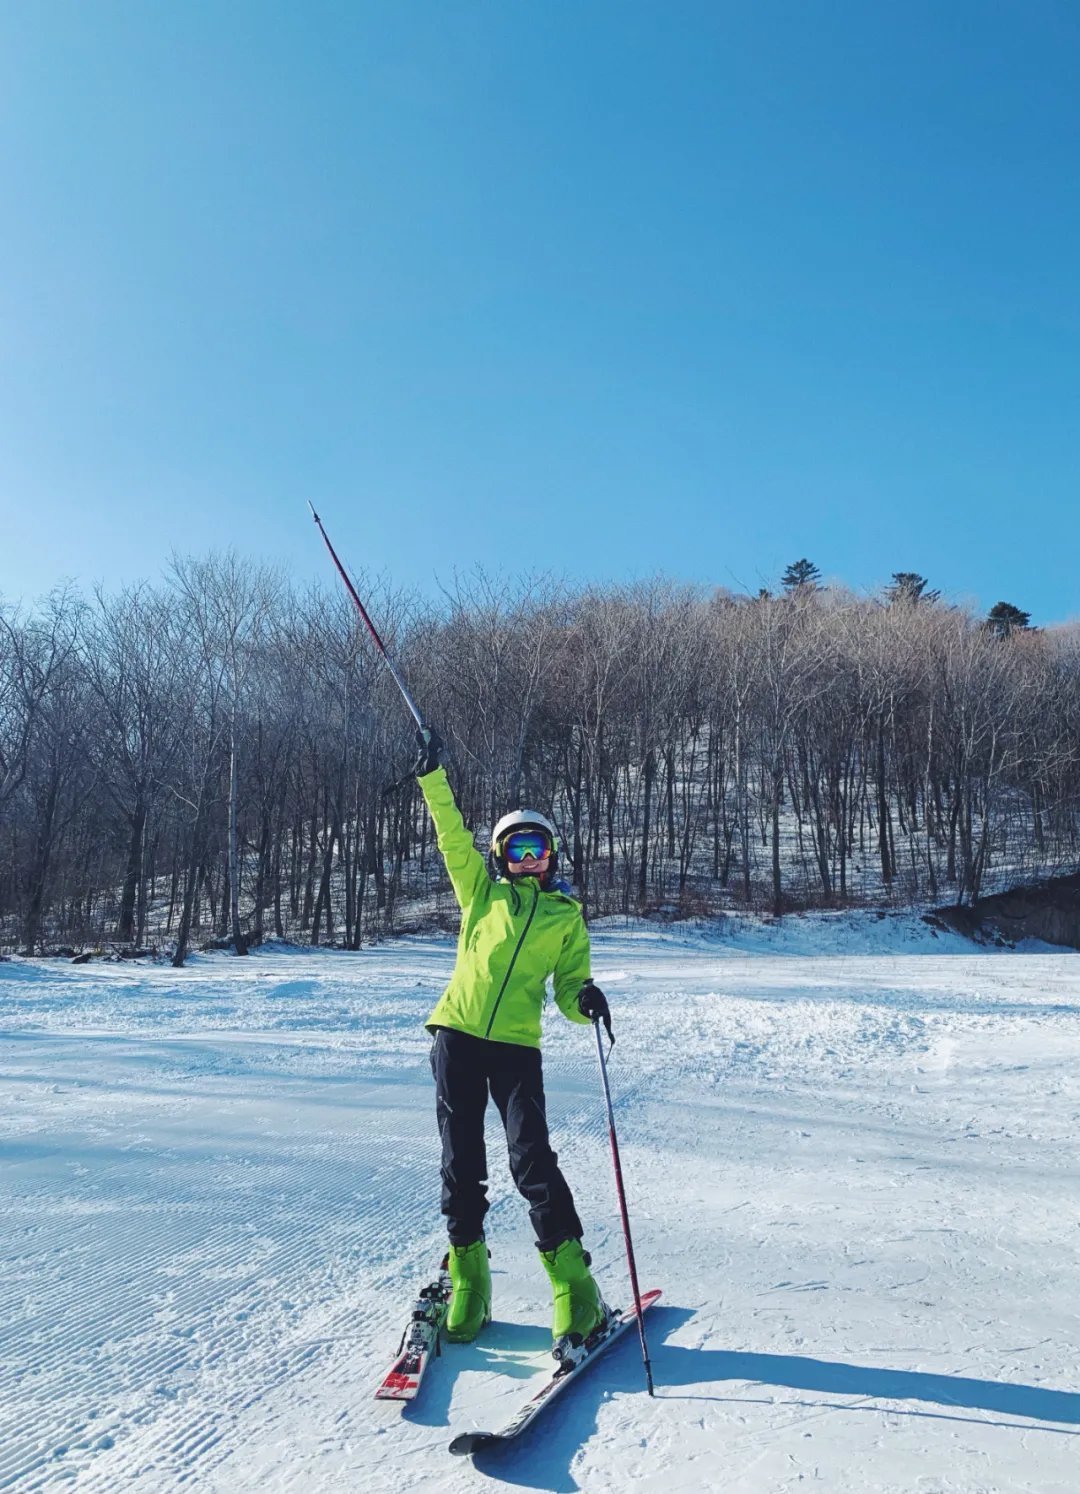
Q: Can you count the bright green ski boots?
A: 2